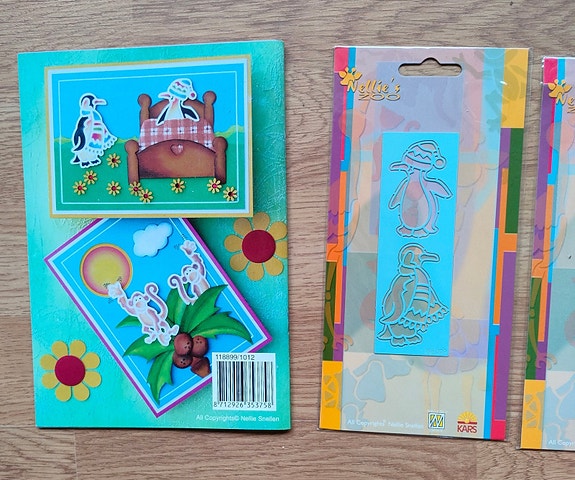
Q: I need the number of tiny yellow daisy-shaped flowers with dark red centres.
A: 9